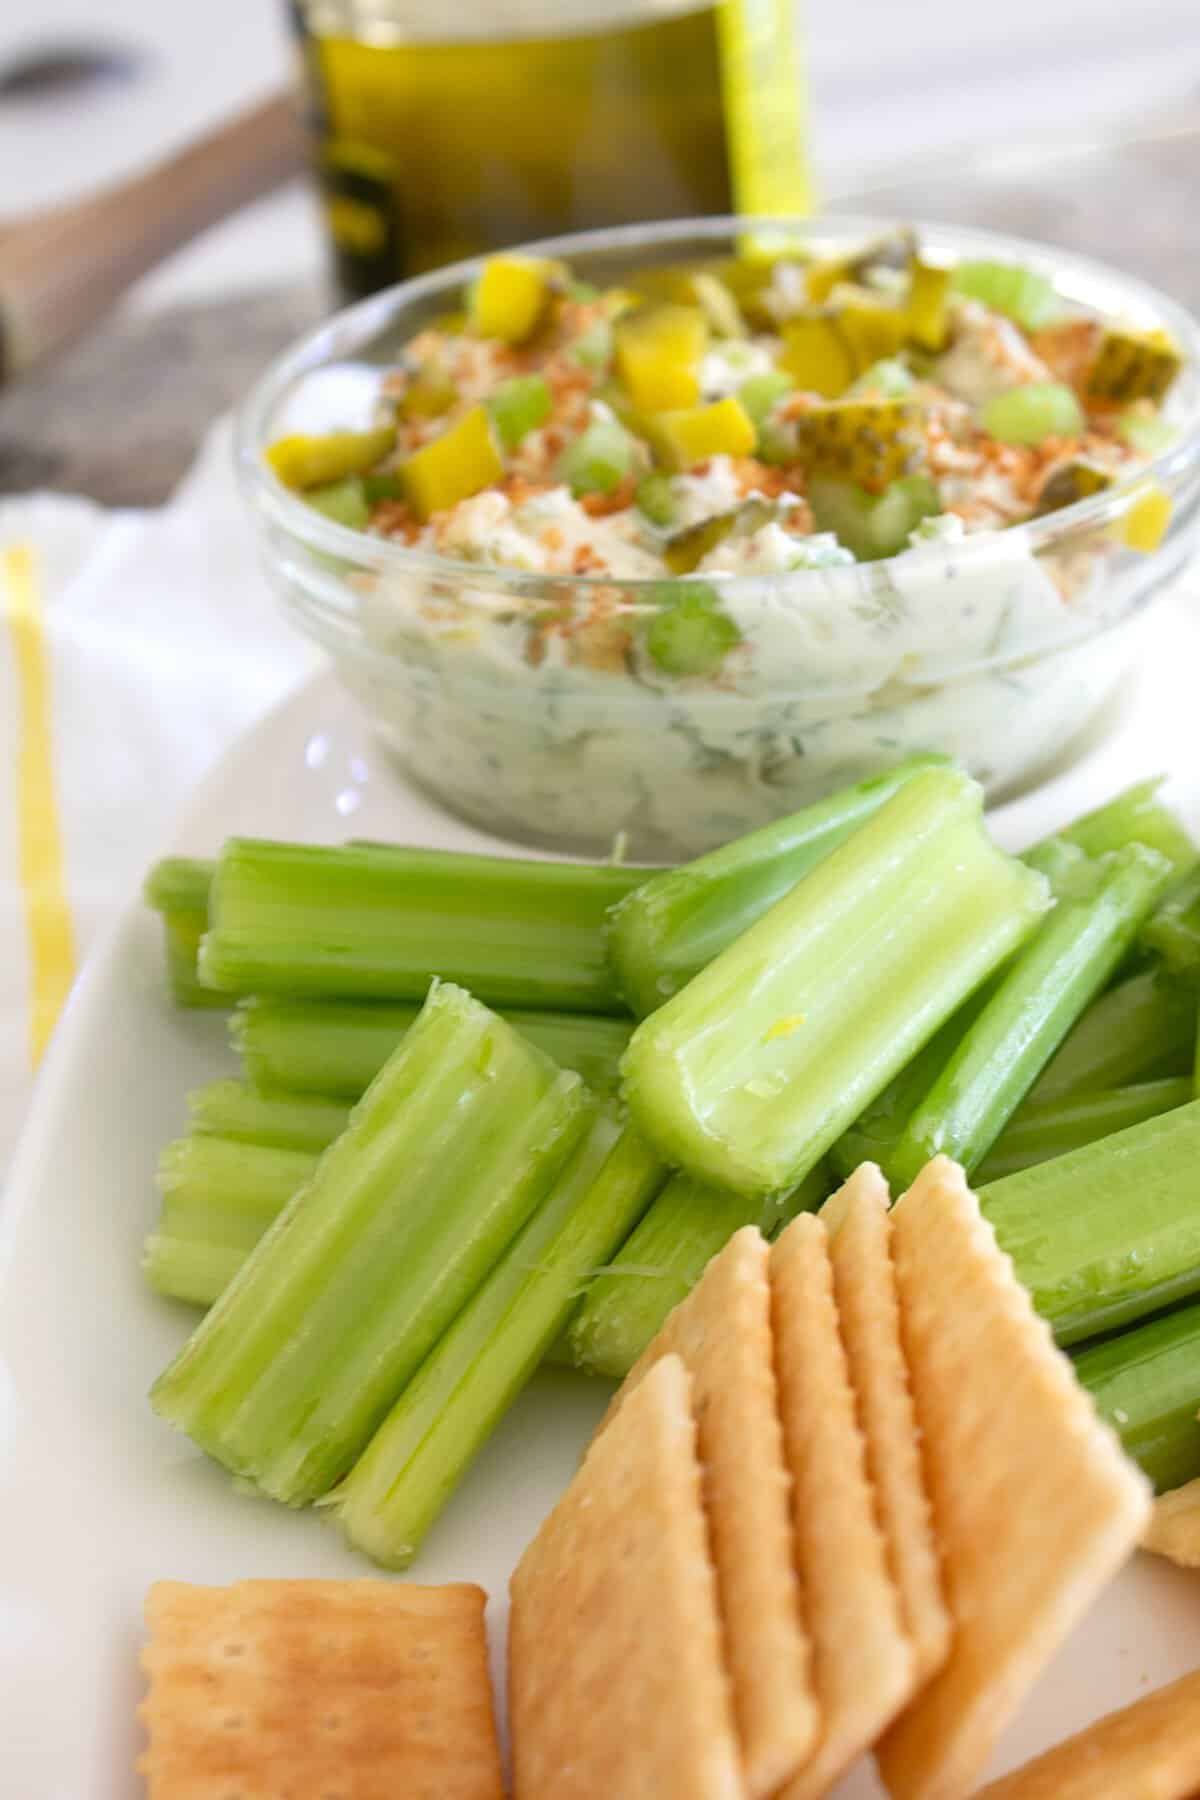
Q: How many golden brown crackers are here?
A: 8